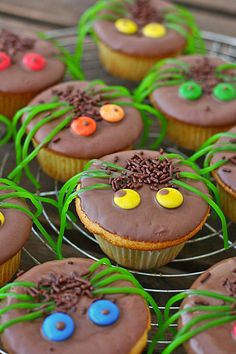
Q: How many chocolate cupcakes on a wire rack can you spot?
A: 9